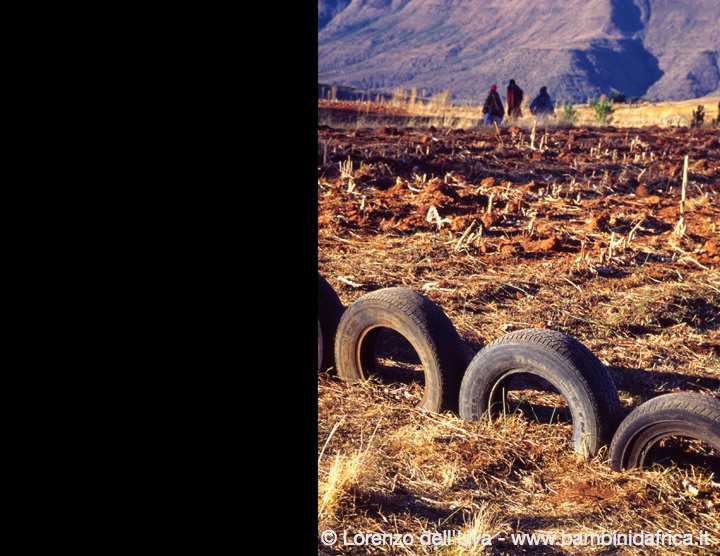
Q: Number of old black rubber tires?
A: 4